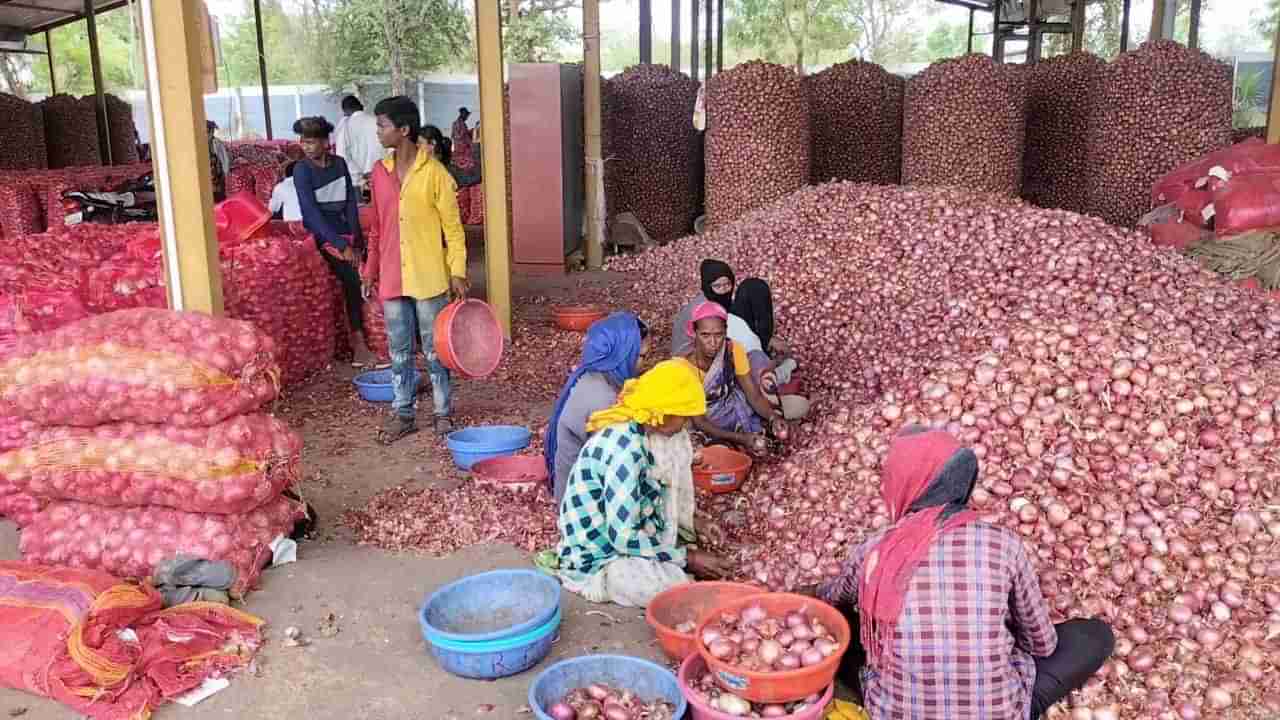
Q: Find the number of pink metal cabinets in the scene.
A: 1